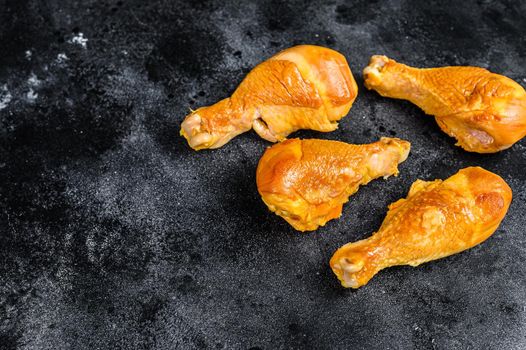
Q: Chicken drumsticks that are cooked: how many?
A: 4